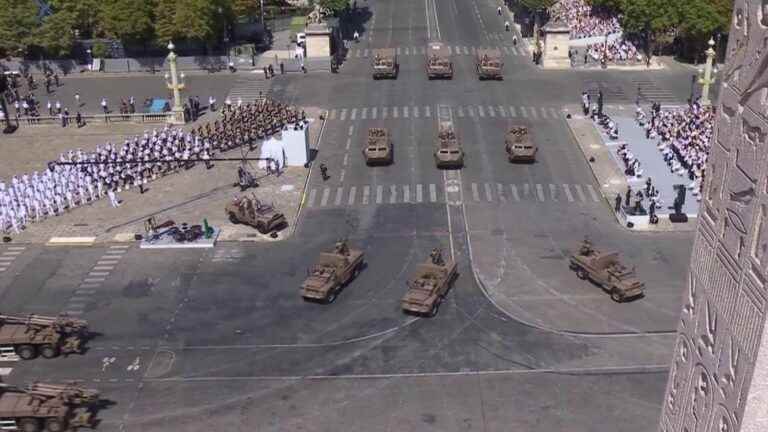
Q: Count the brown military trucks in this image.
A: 12